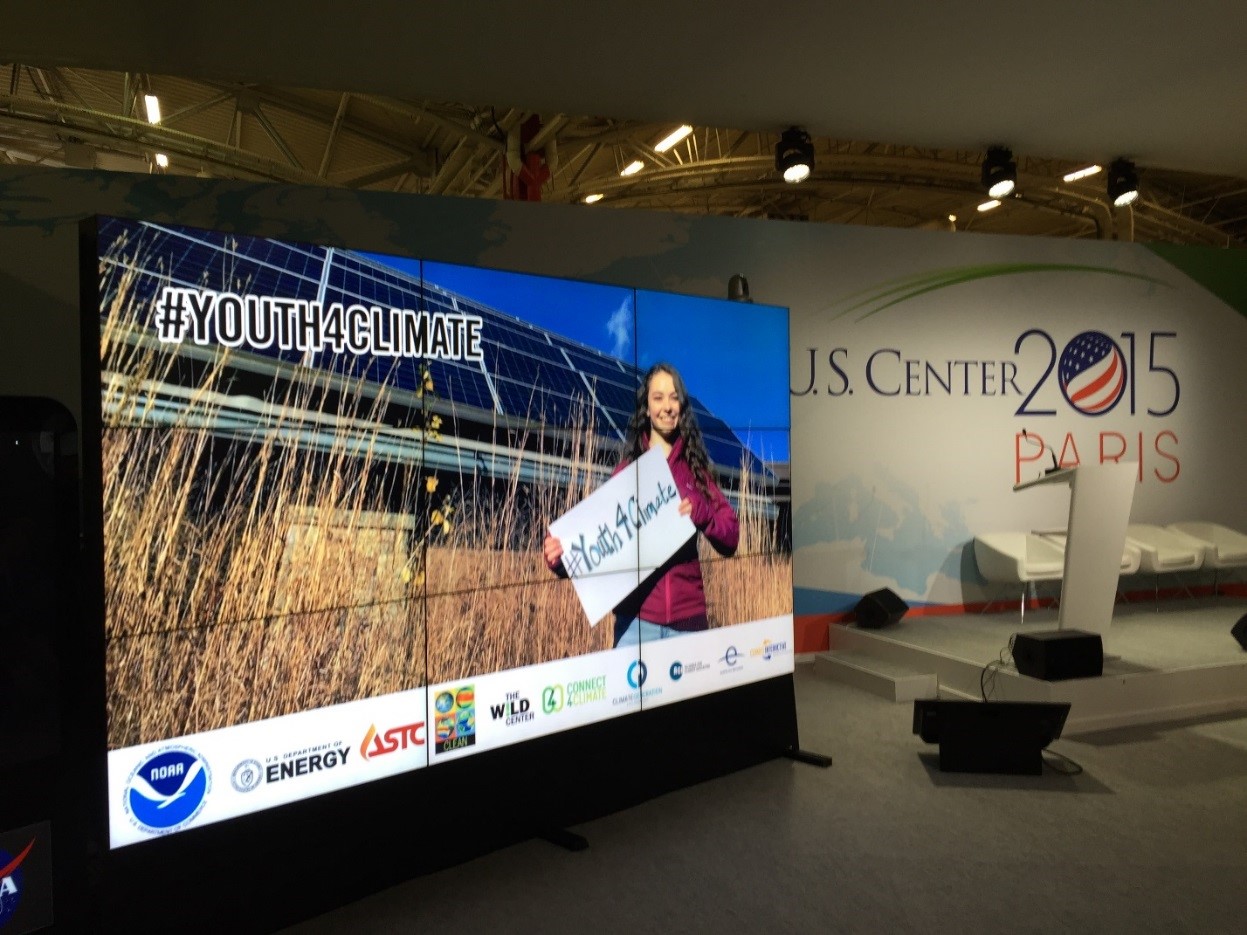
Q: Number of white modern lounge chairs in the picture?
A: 4